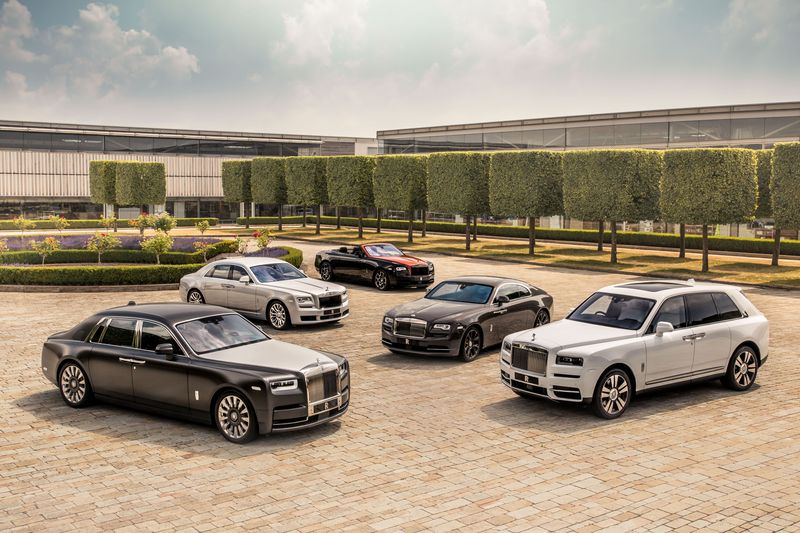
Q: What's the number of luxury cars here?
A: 5